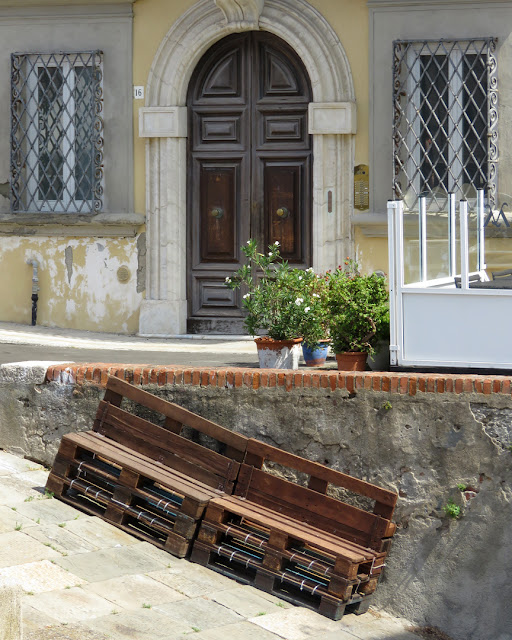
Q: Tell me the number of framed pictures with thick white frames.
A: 0